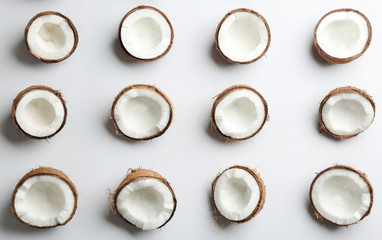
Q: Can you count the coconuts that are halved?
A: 12